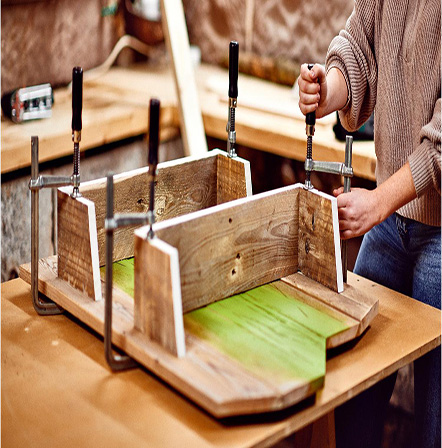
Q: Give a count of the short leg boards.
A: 4